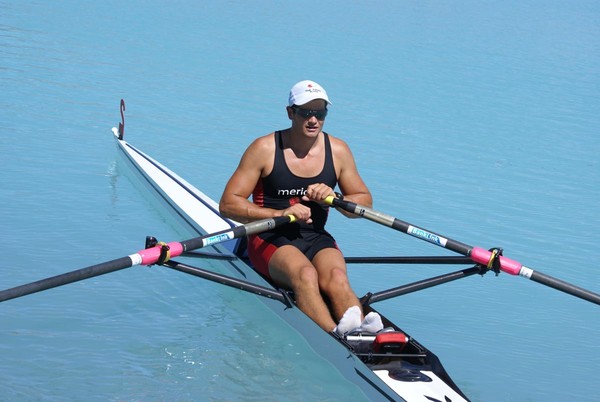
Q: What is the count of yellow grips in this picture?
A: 2